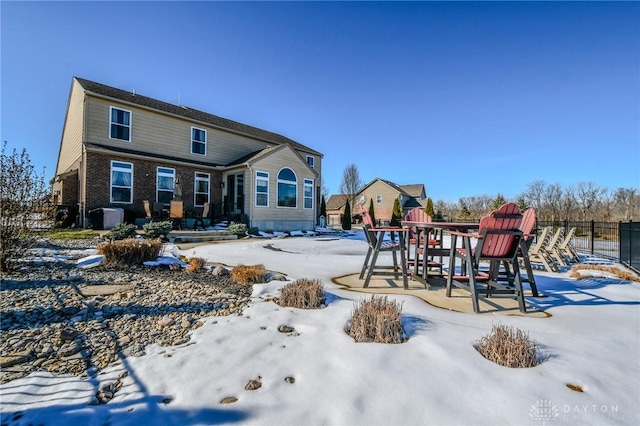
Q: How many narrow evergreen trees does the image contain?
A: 5